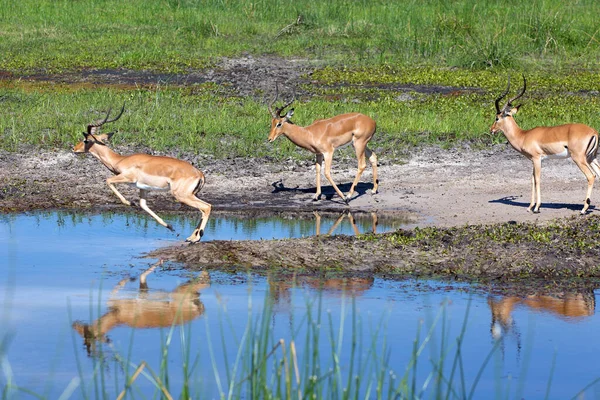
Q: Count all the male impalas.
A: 3